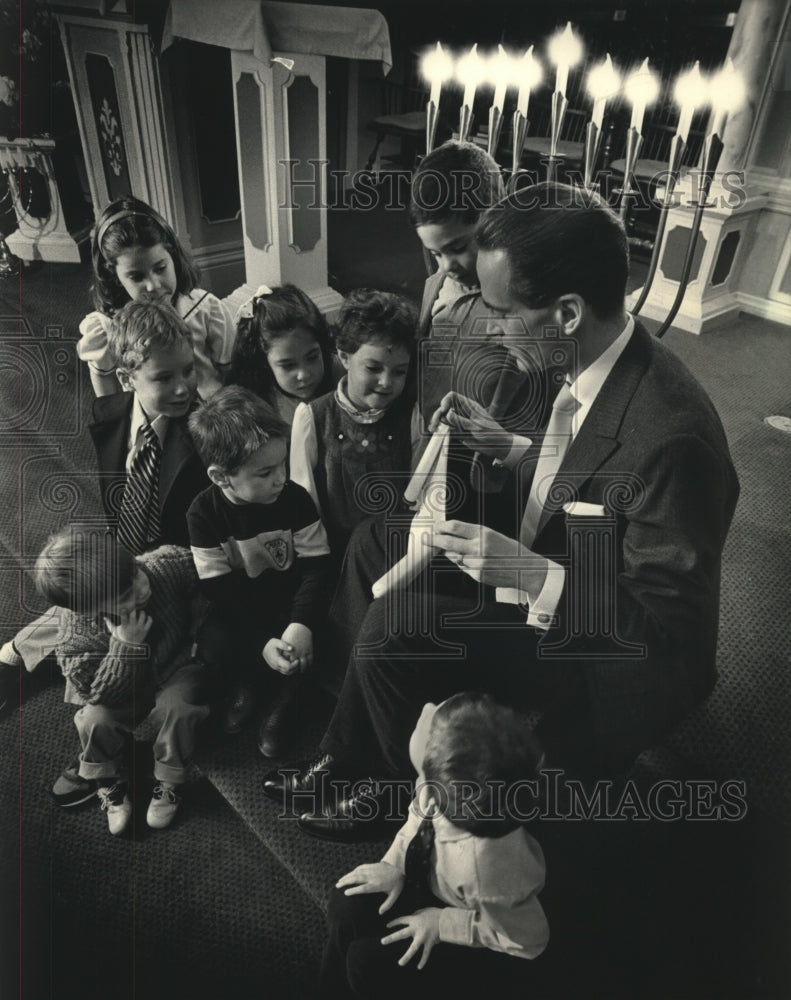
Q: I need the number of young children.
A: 8